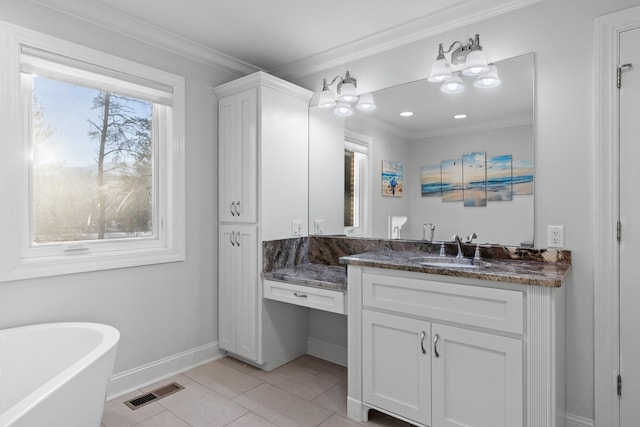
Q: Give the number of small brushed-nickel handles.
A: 7